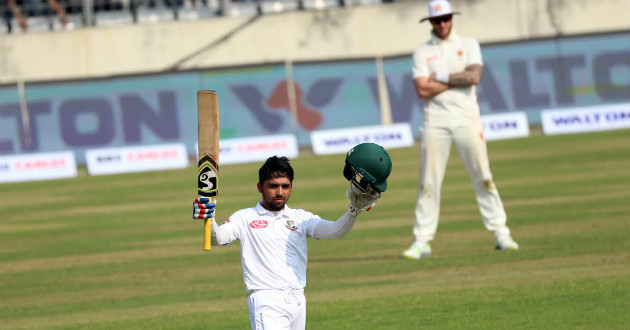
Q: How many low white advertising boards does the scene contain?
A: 6